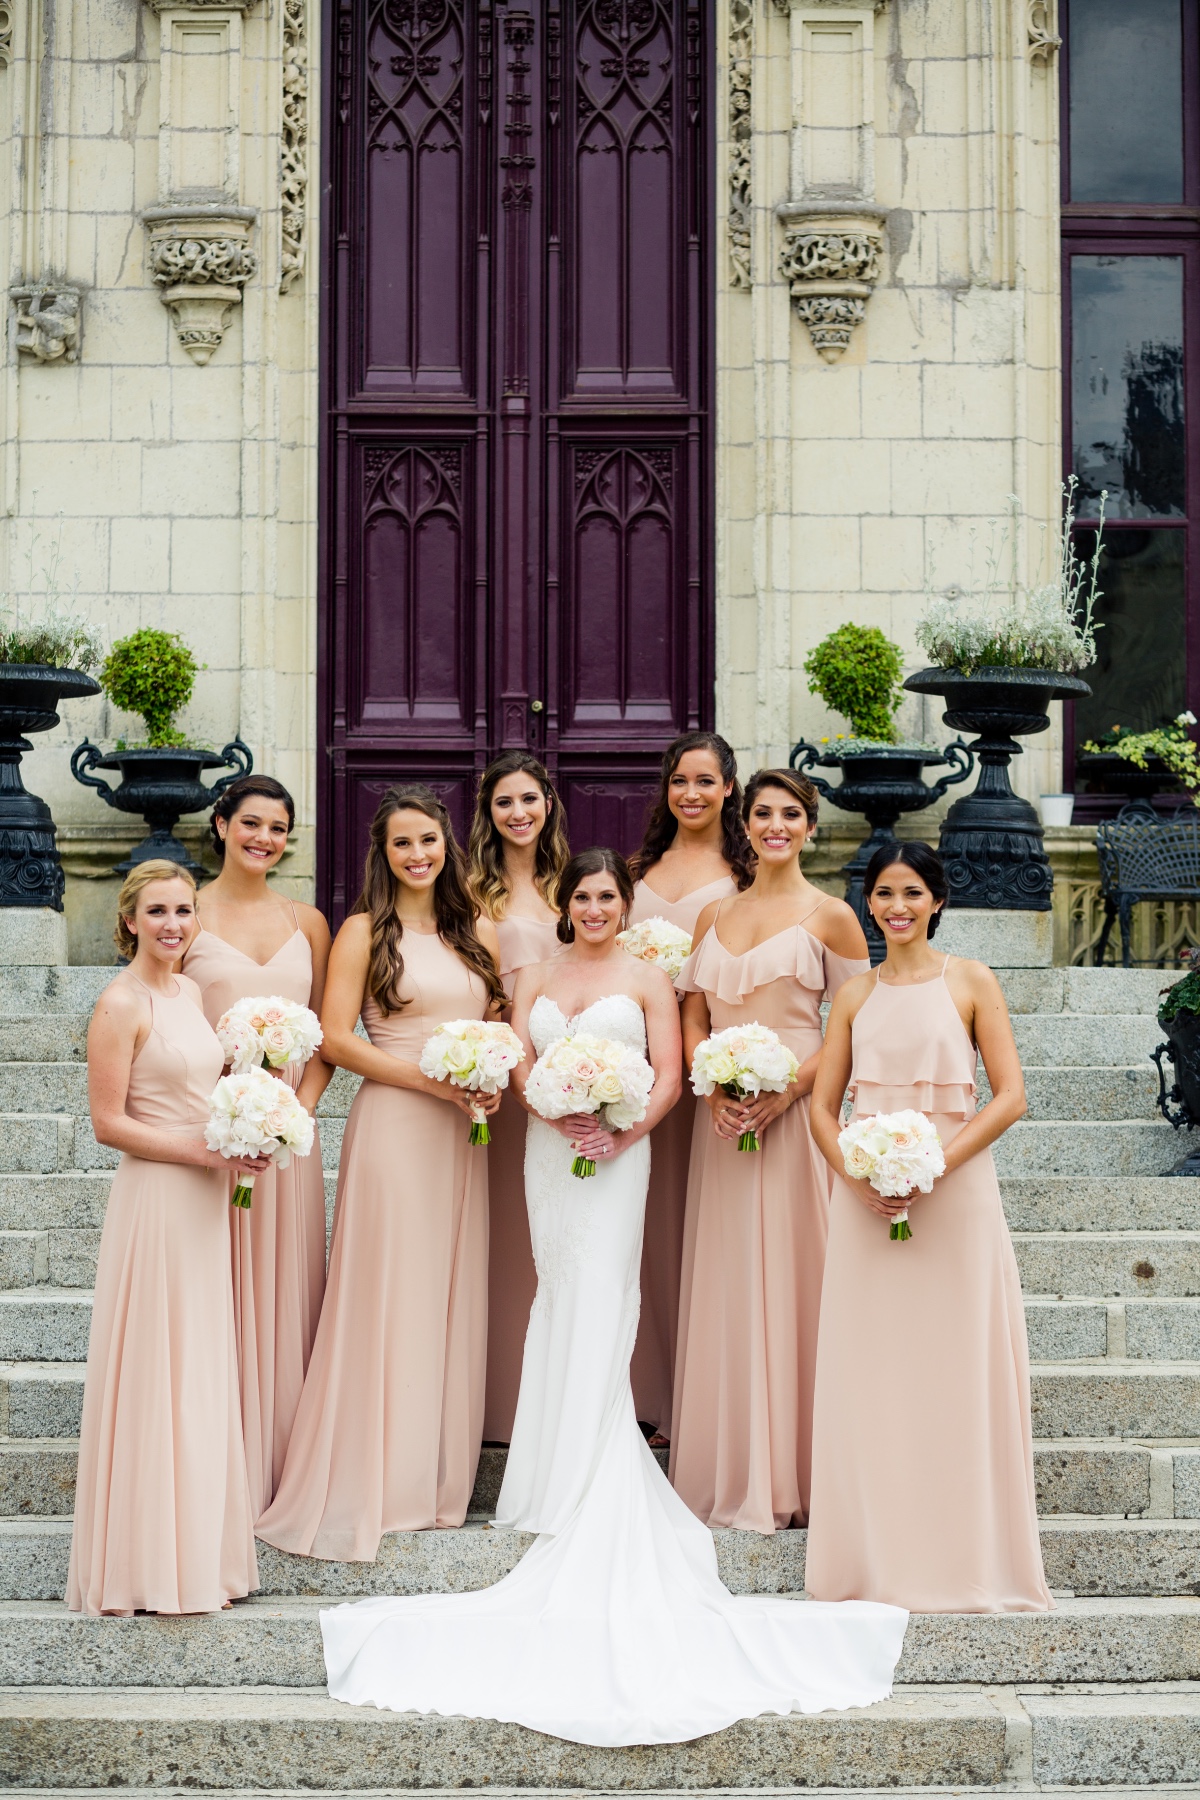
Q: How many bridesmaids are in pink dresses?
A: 7